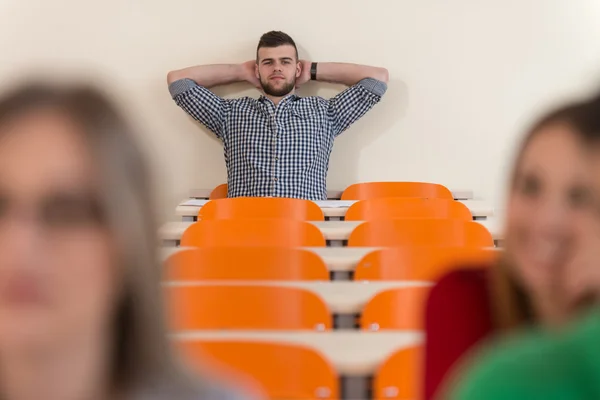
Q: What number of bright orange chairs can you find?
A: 12